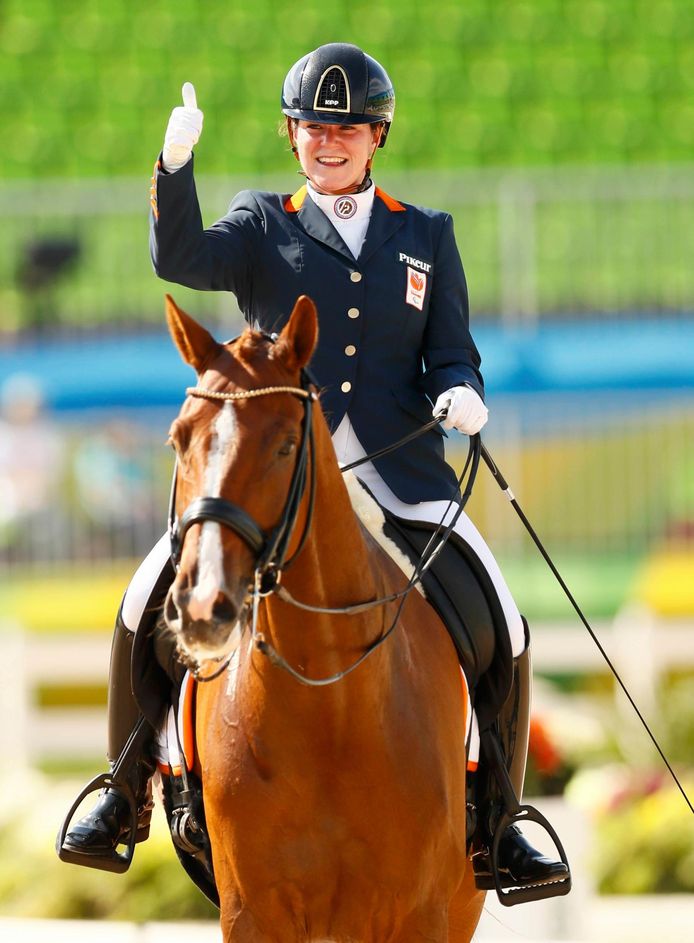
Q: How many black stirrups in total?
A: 2